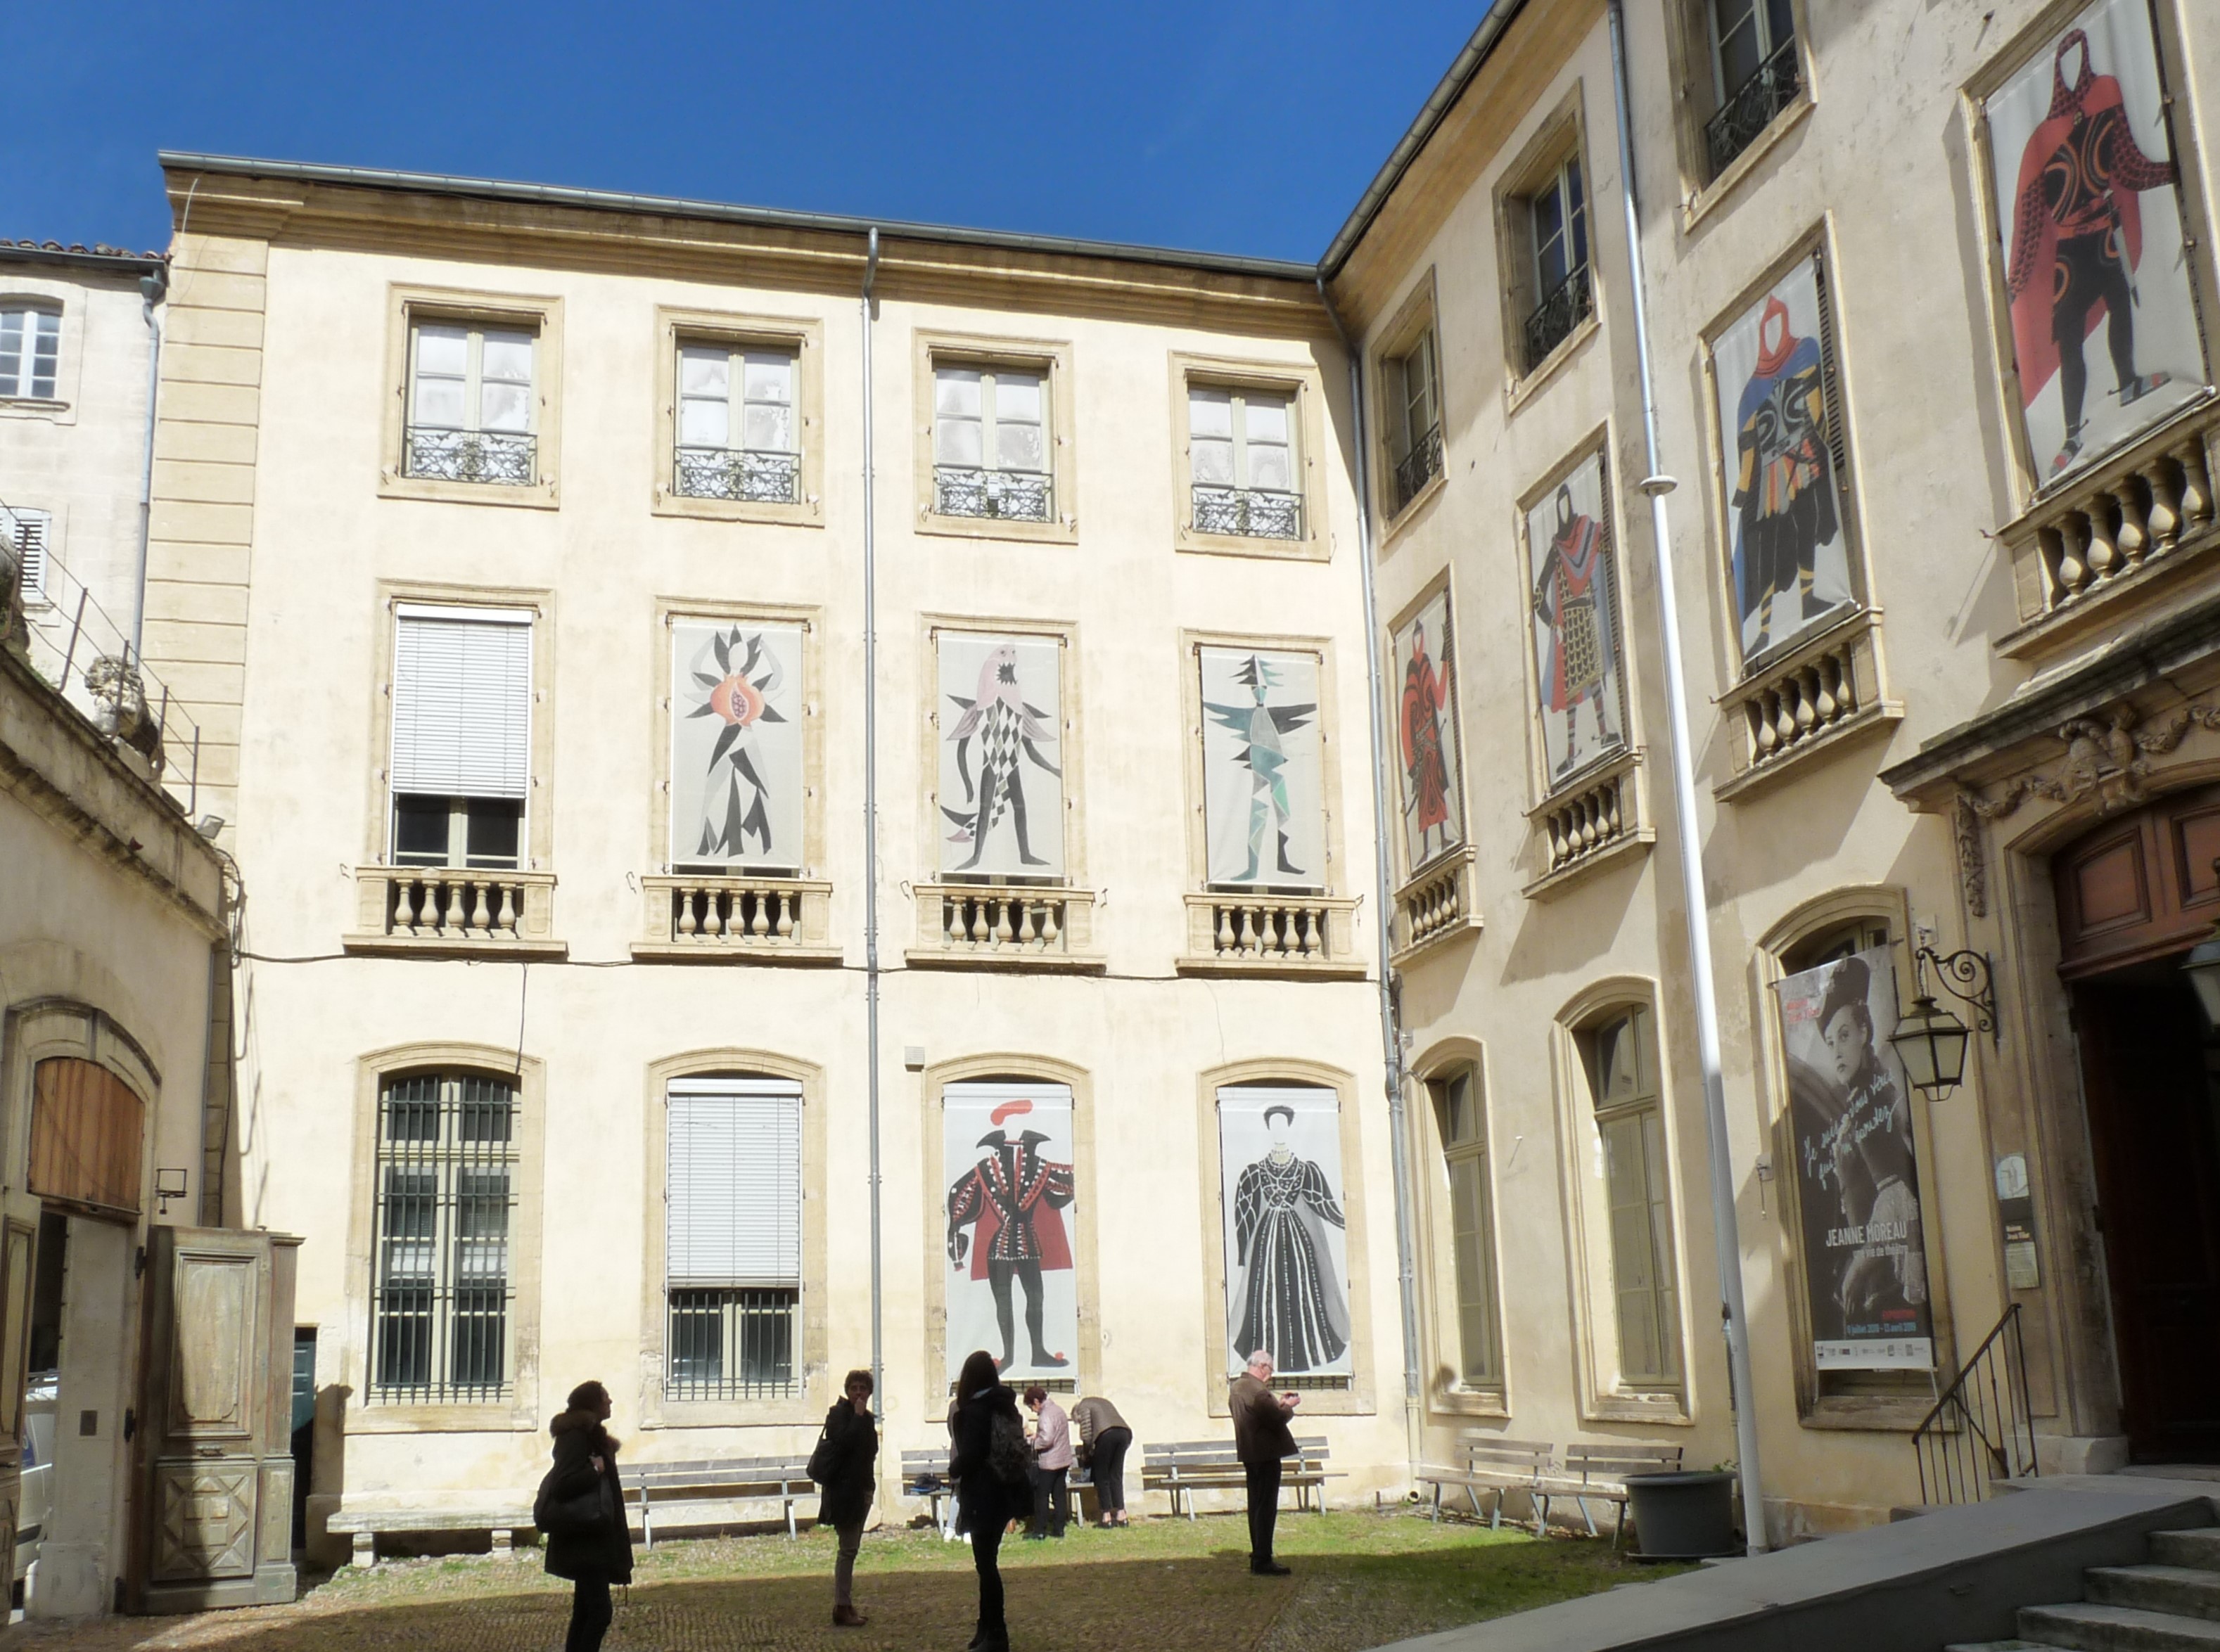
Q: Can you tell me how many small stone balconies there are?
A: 8